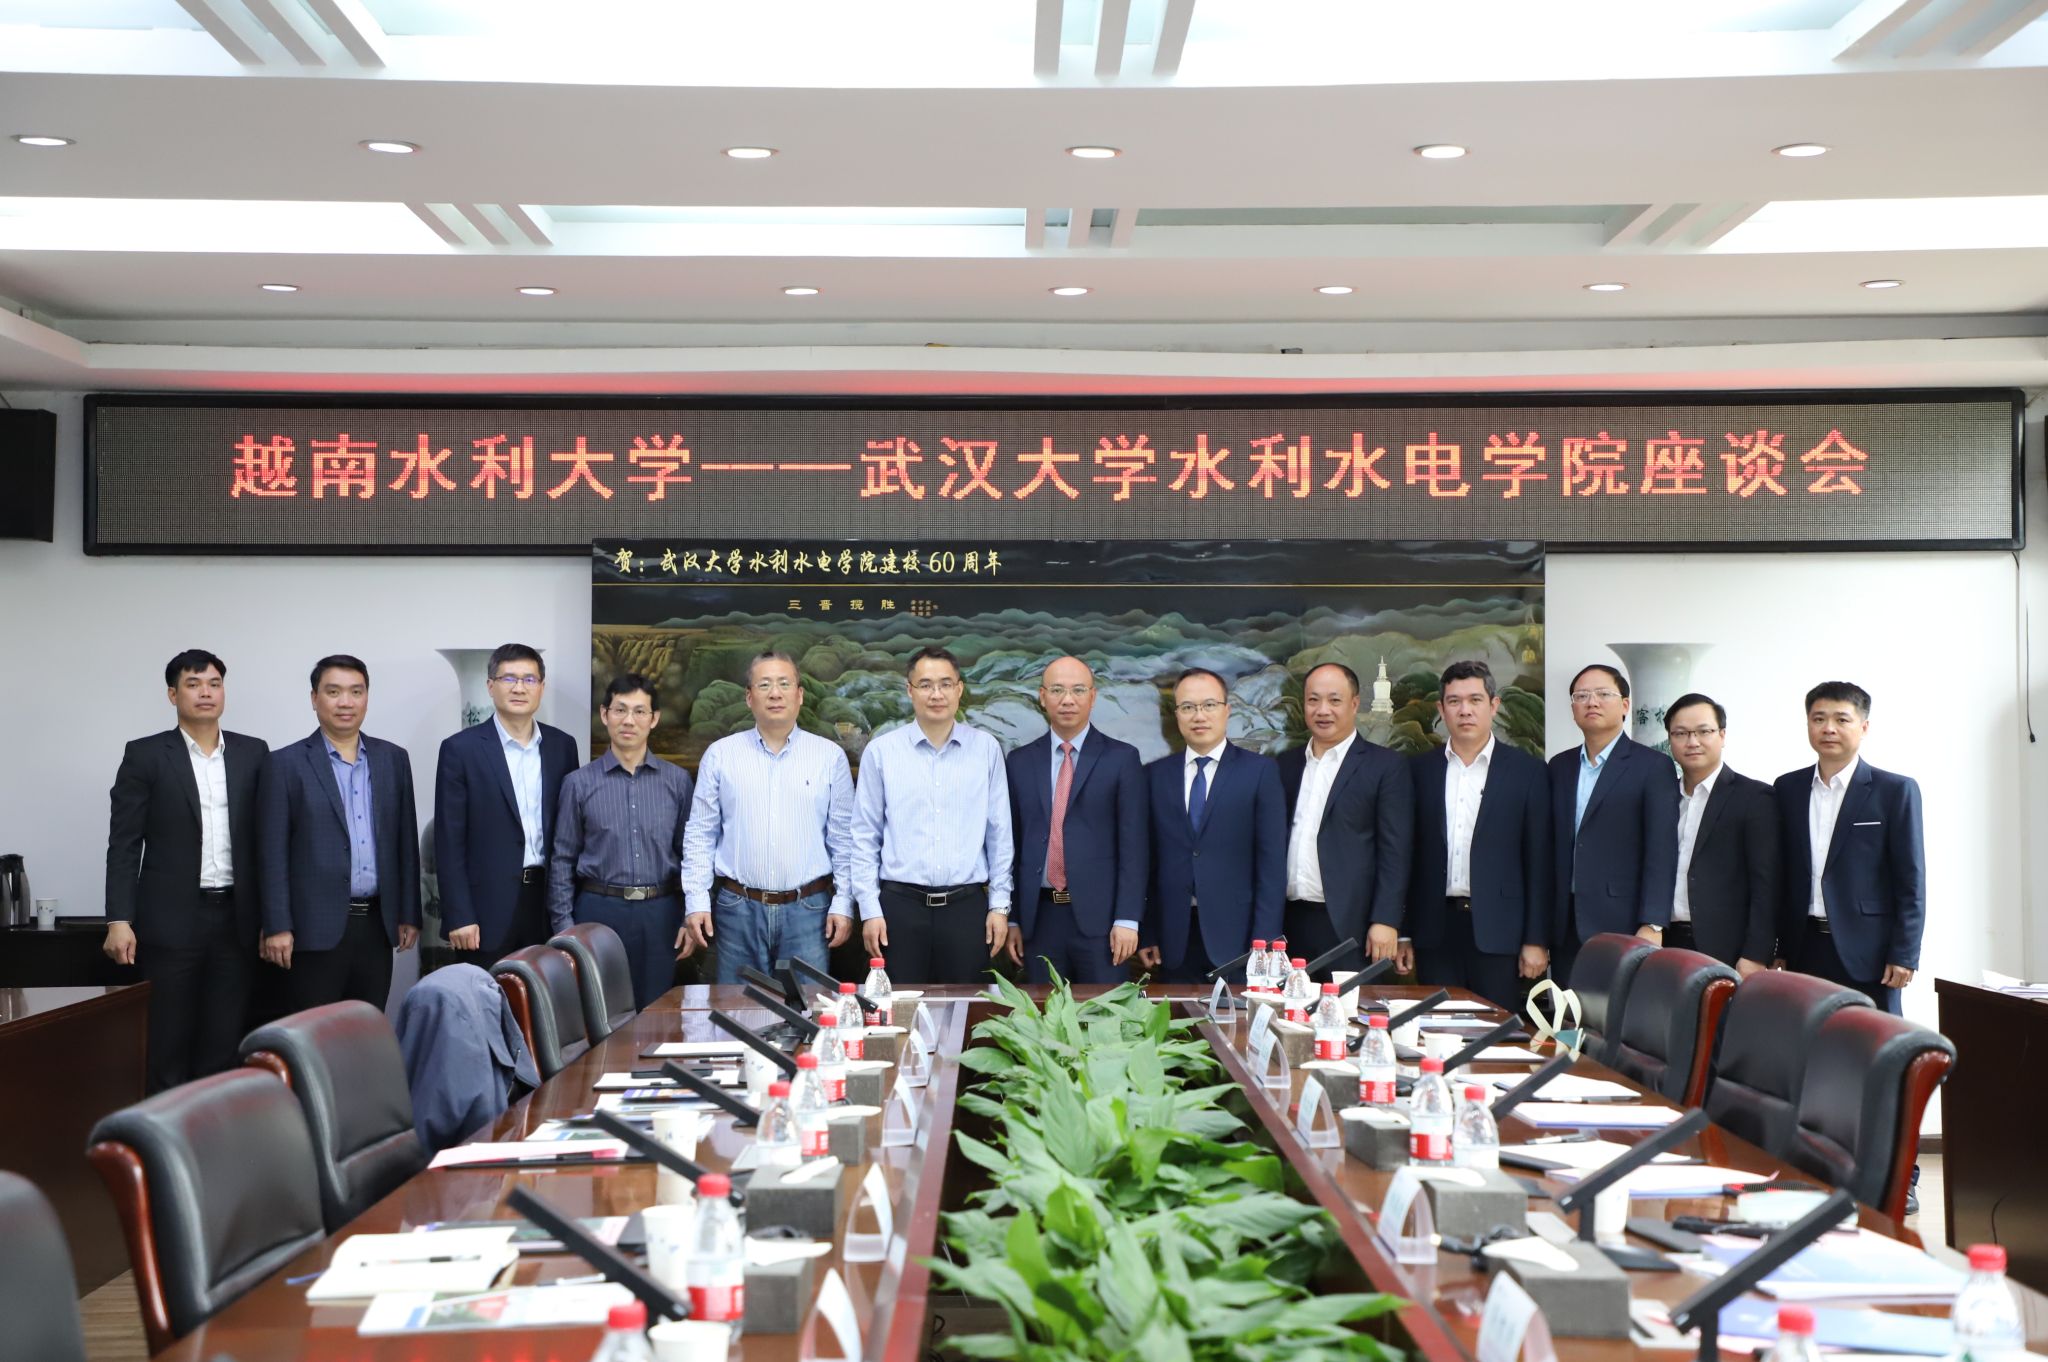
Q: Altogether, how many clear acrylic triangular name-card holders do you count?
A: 11